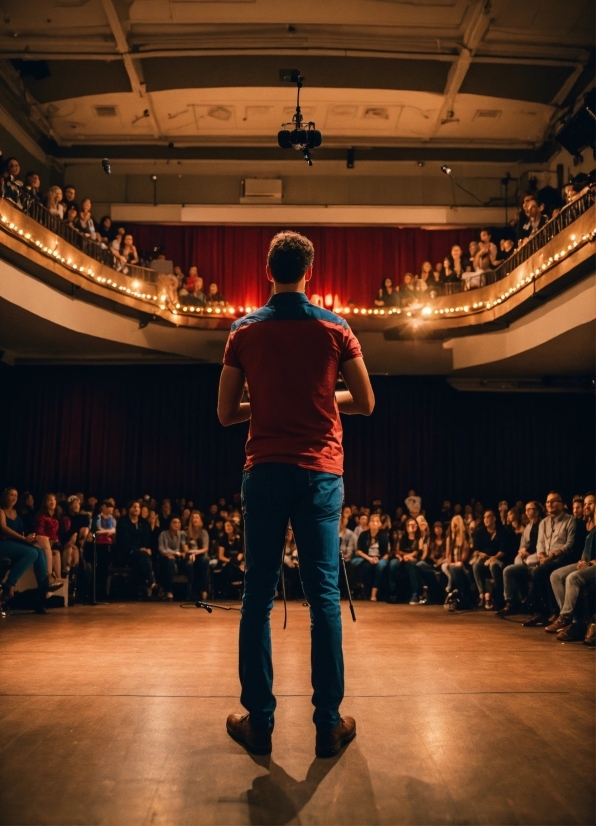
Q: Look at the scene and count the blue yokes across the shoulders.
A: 1